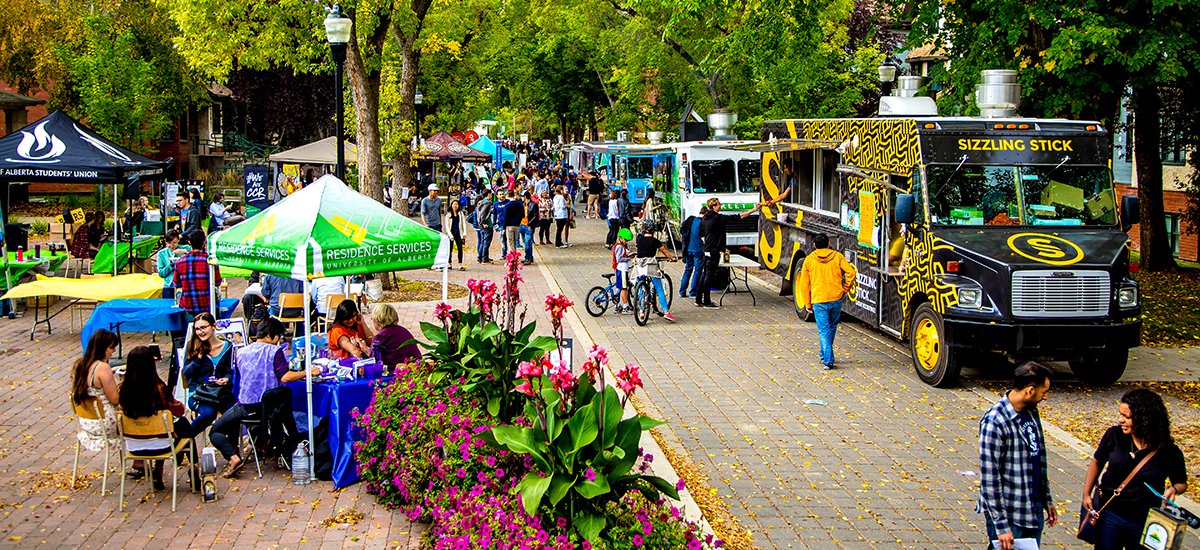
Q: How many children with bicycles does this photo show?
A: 2